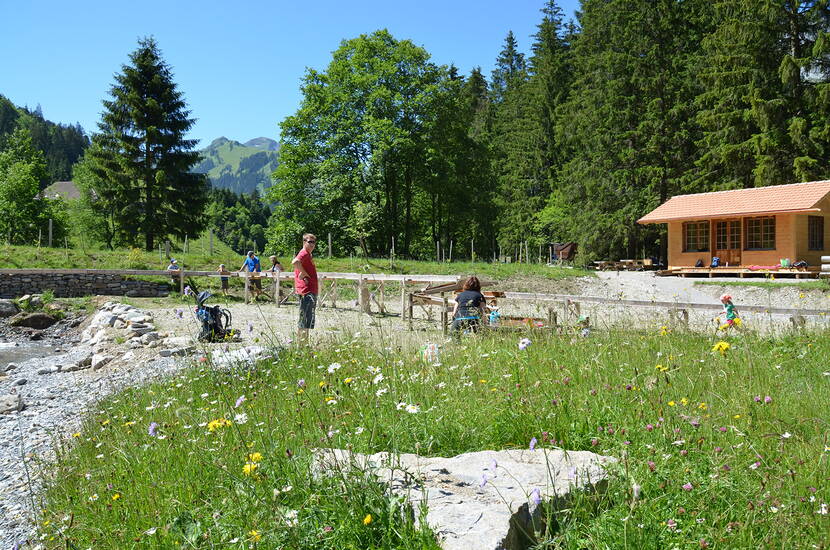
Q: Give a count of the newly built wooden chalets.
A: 1